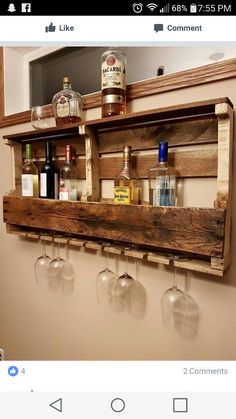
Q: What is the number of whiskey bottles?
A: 1